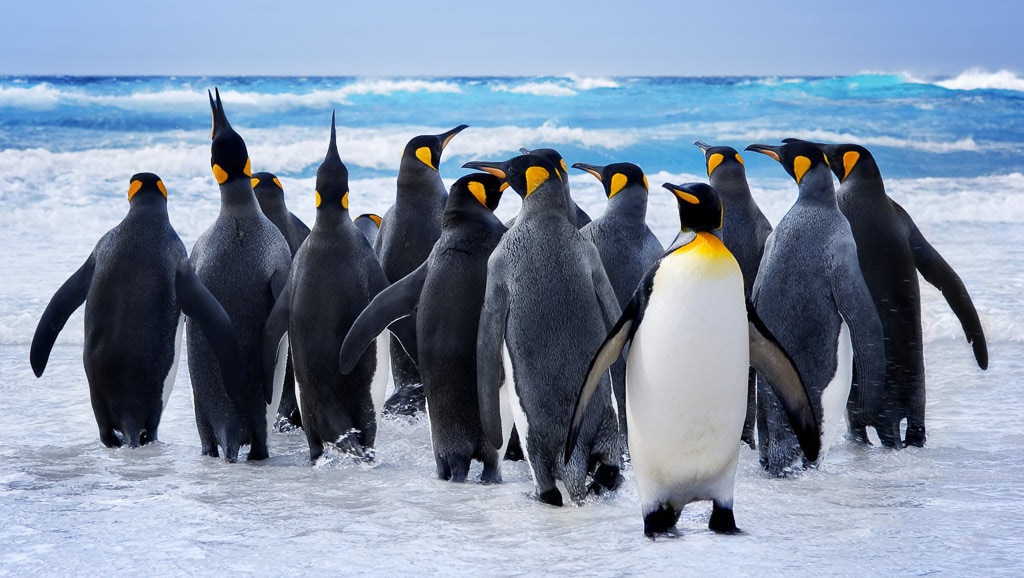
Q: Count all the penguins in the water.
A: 14